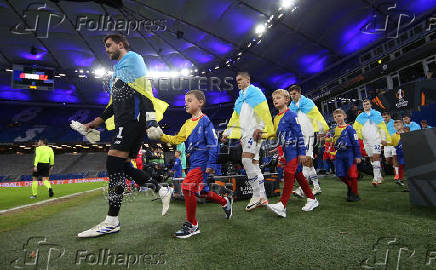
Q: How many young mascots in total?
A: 4